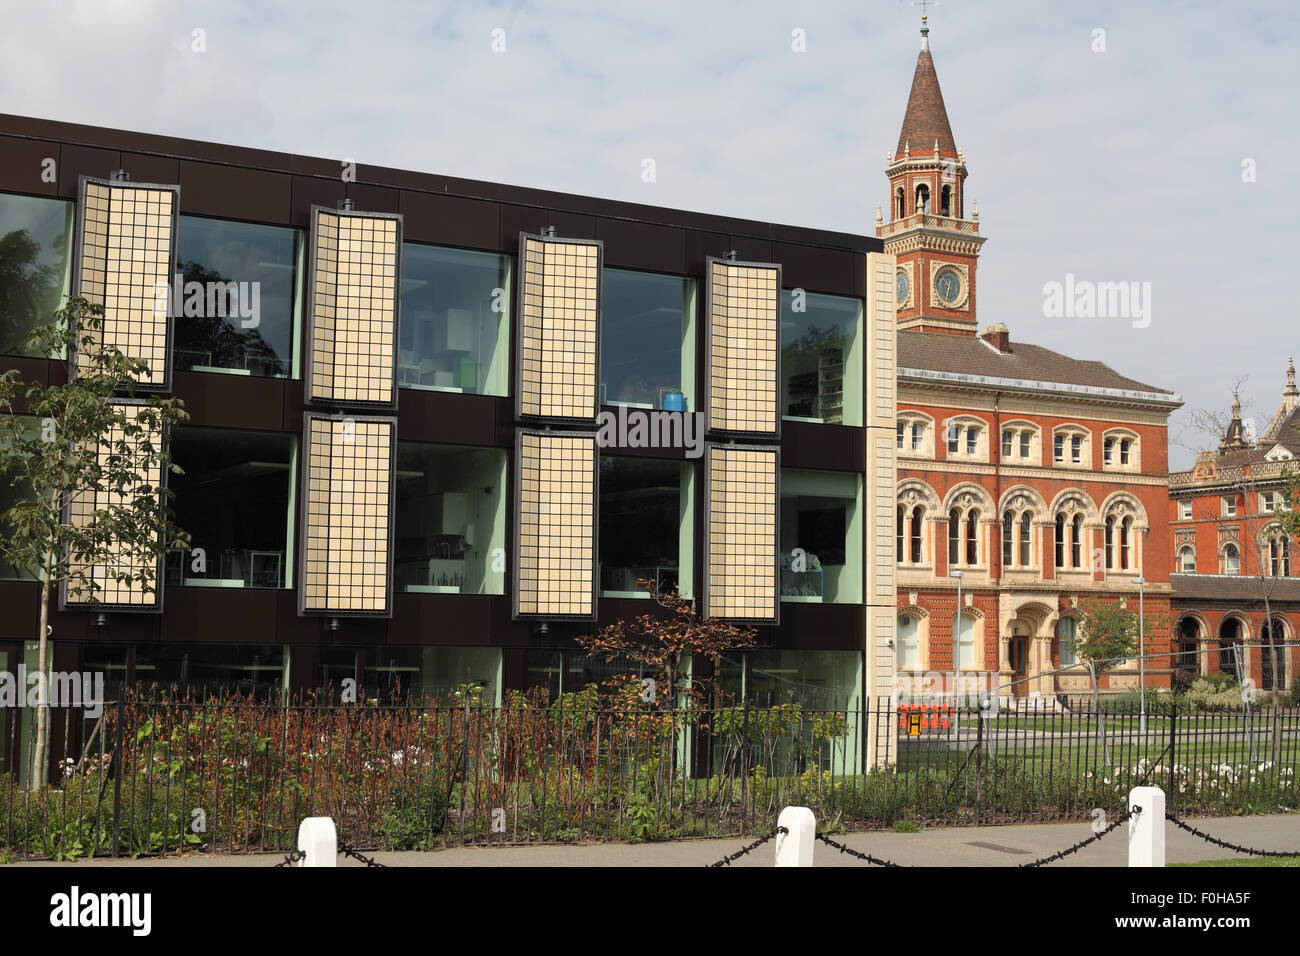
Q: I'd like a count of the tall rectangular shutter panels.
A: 8